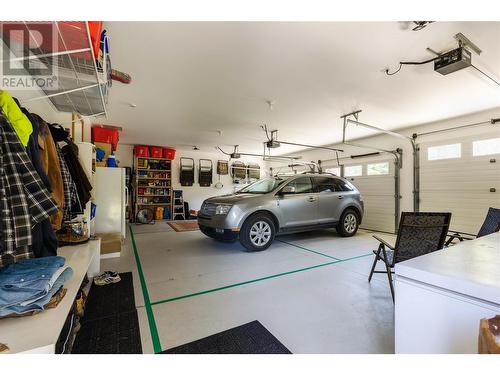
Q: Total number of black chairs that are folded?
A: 2